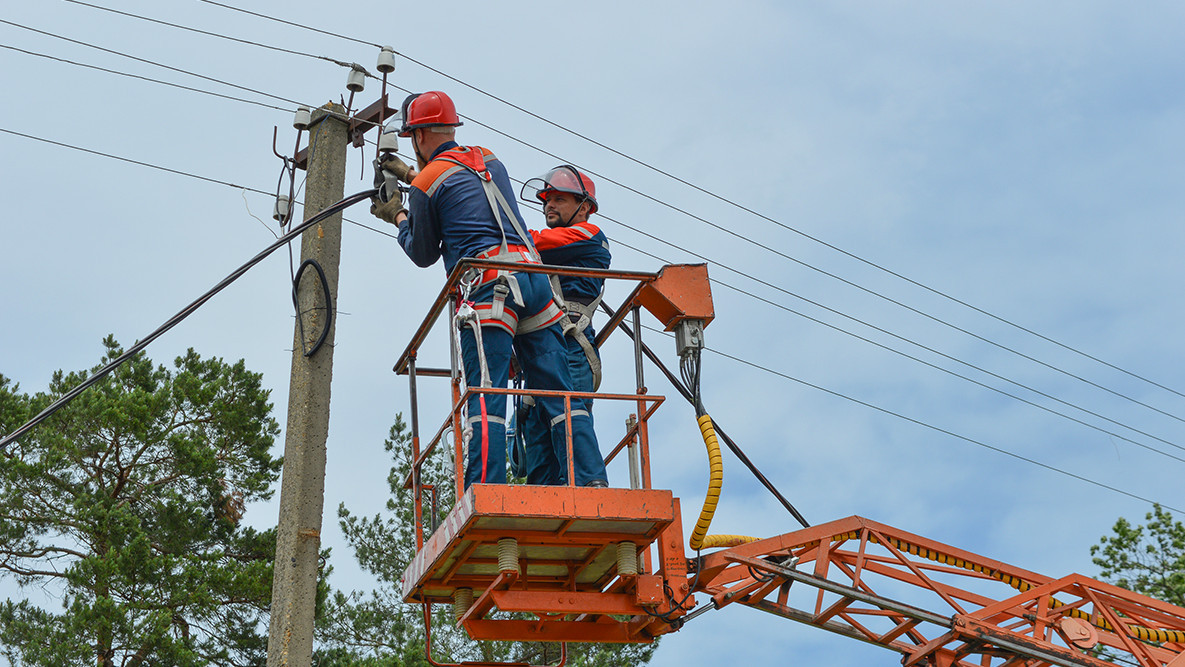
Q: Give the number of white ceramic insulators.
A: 5